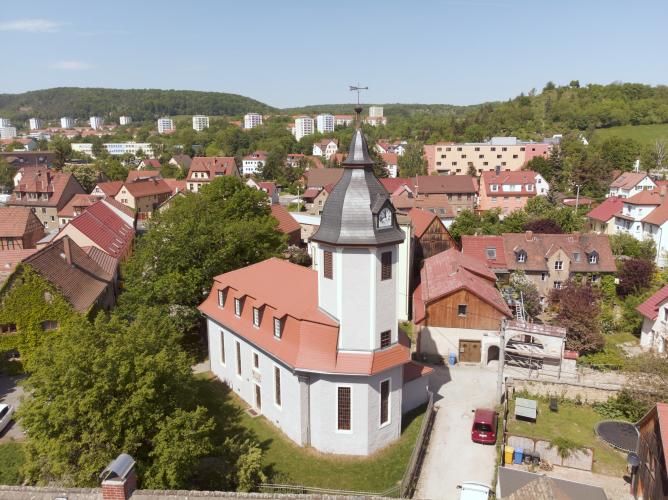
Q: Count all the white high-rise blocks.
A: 11